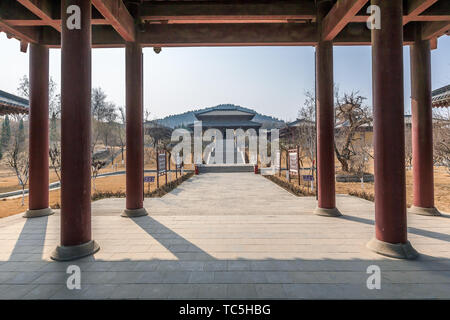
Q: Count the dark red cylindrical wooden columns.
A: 6